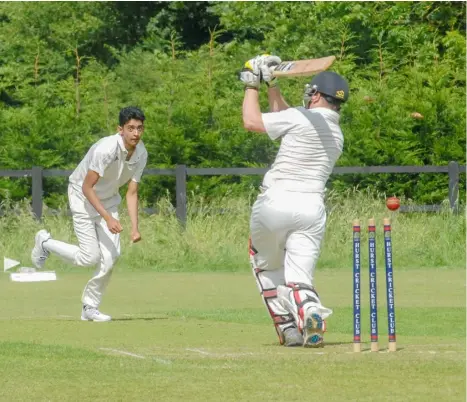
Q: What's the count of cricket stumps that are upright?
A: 3